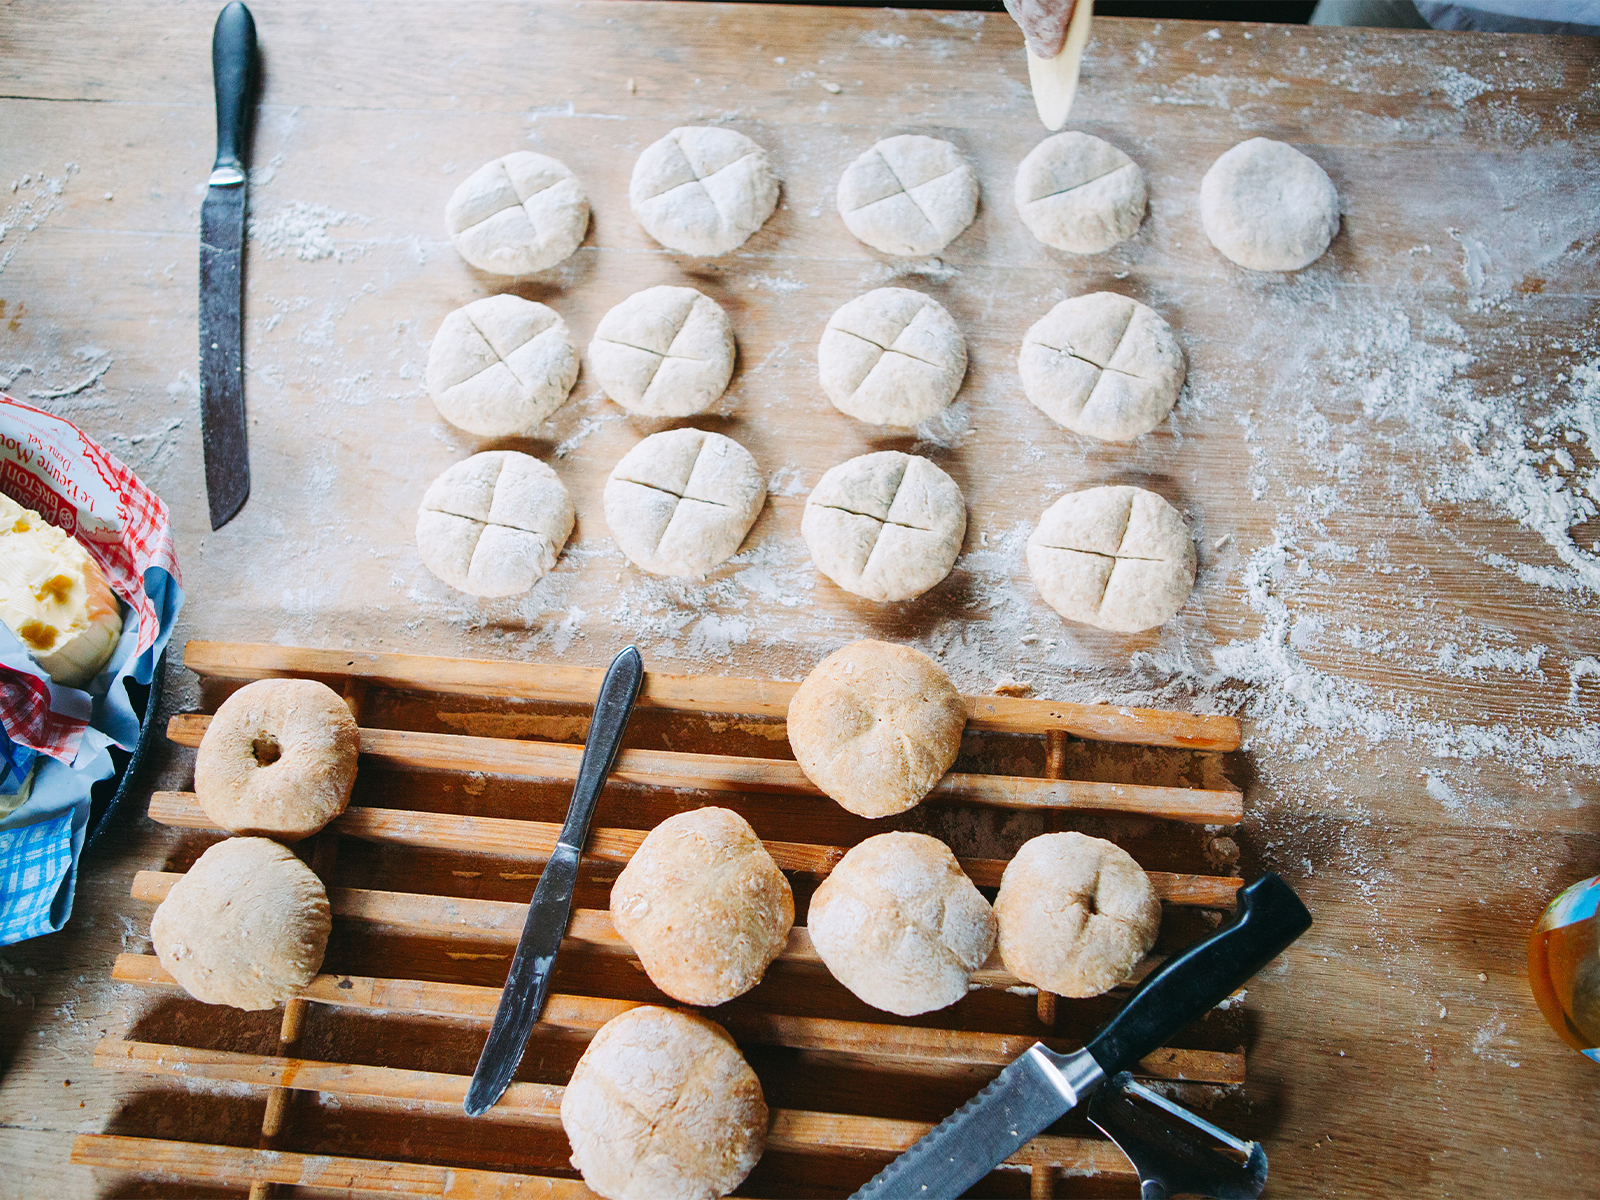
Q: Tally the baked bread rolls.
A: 7